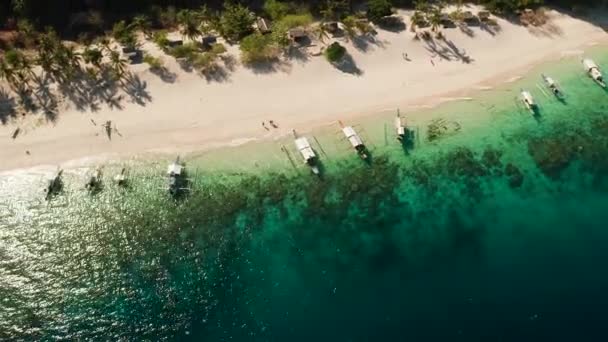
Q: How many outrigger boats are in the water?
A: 10